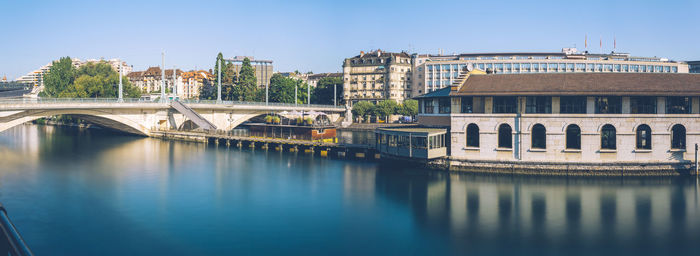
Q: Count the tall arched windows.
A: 7